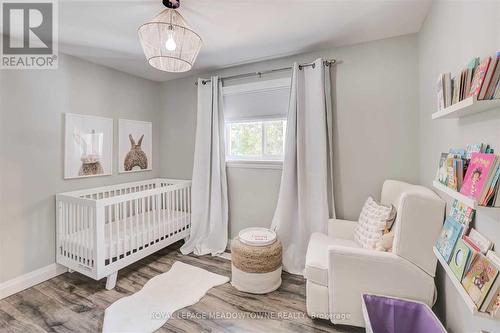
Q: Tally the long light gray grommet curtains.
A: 2